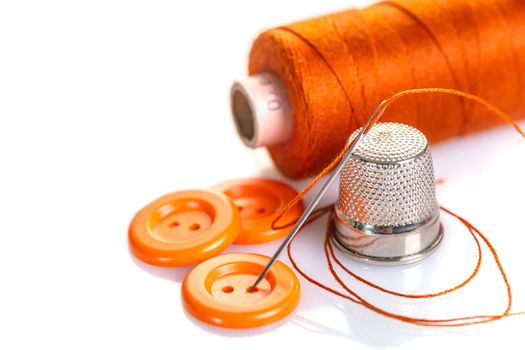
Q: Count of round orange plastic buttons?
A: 3